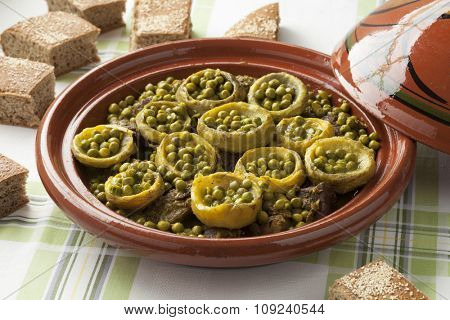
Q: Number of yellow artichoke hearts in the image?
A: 11